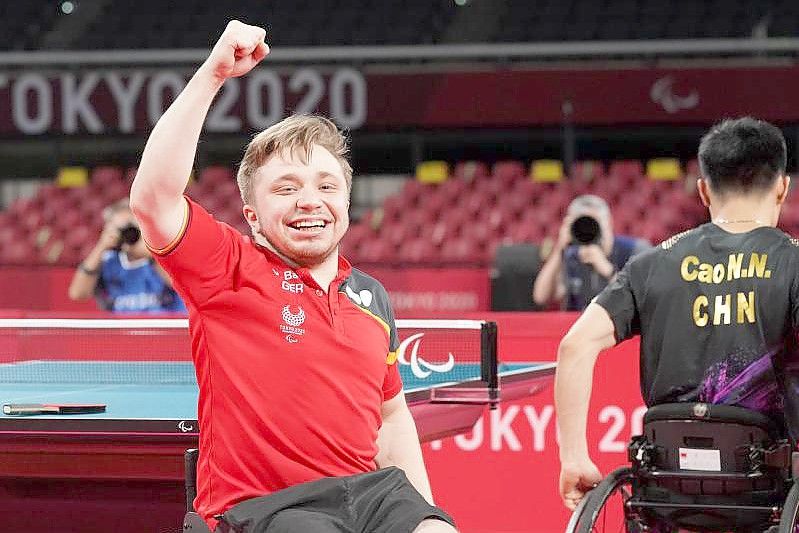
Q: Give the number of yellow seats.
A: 4